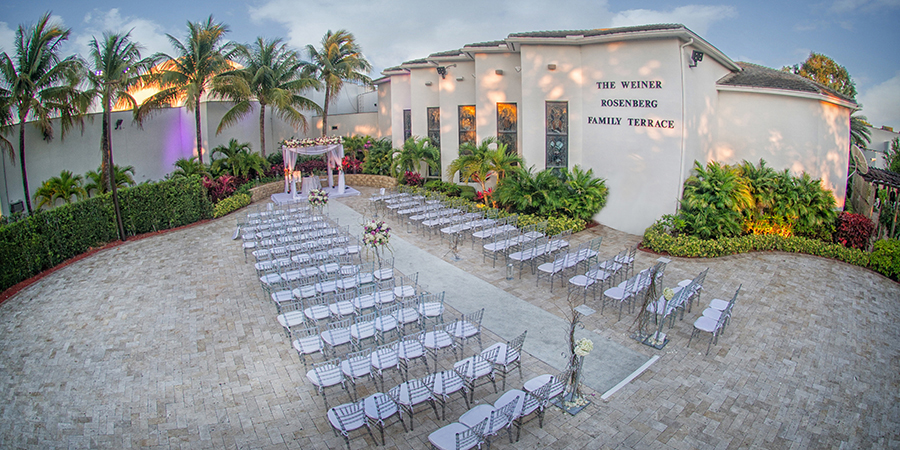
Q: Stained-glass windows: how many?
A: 5